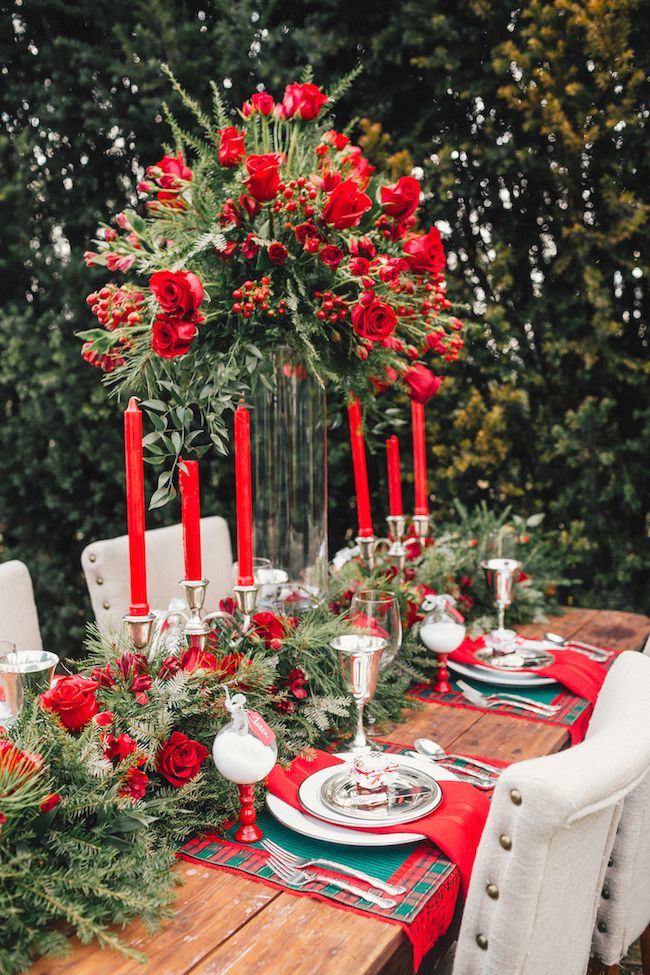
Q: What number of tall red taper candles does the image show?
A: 6